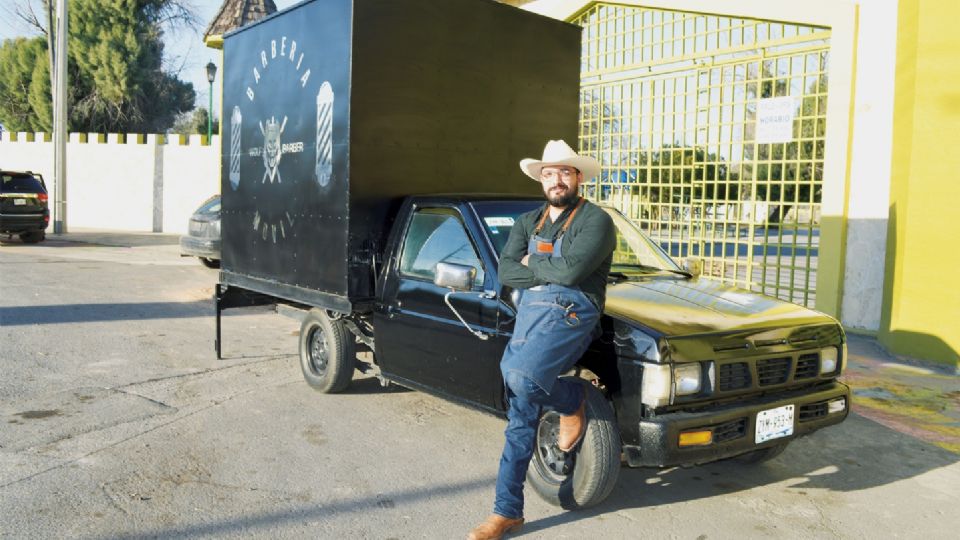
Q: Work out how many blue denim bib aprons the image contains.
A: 1